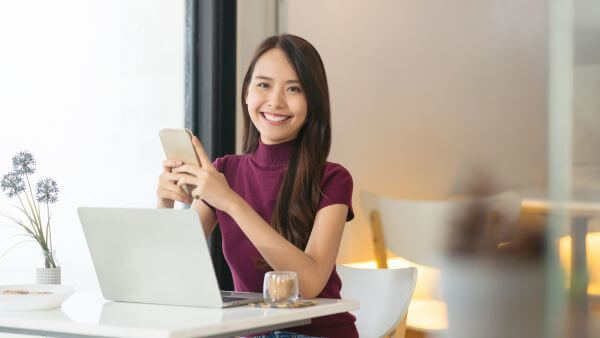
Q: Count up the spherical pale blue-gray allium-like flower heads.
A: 3